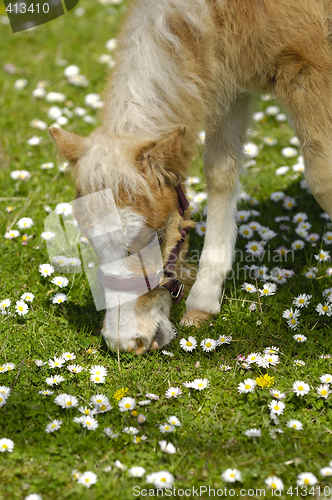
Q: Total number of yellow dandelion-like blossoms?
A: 2